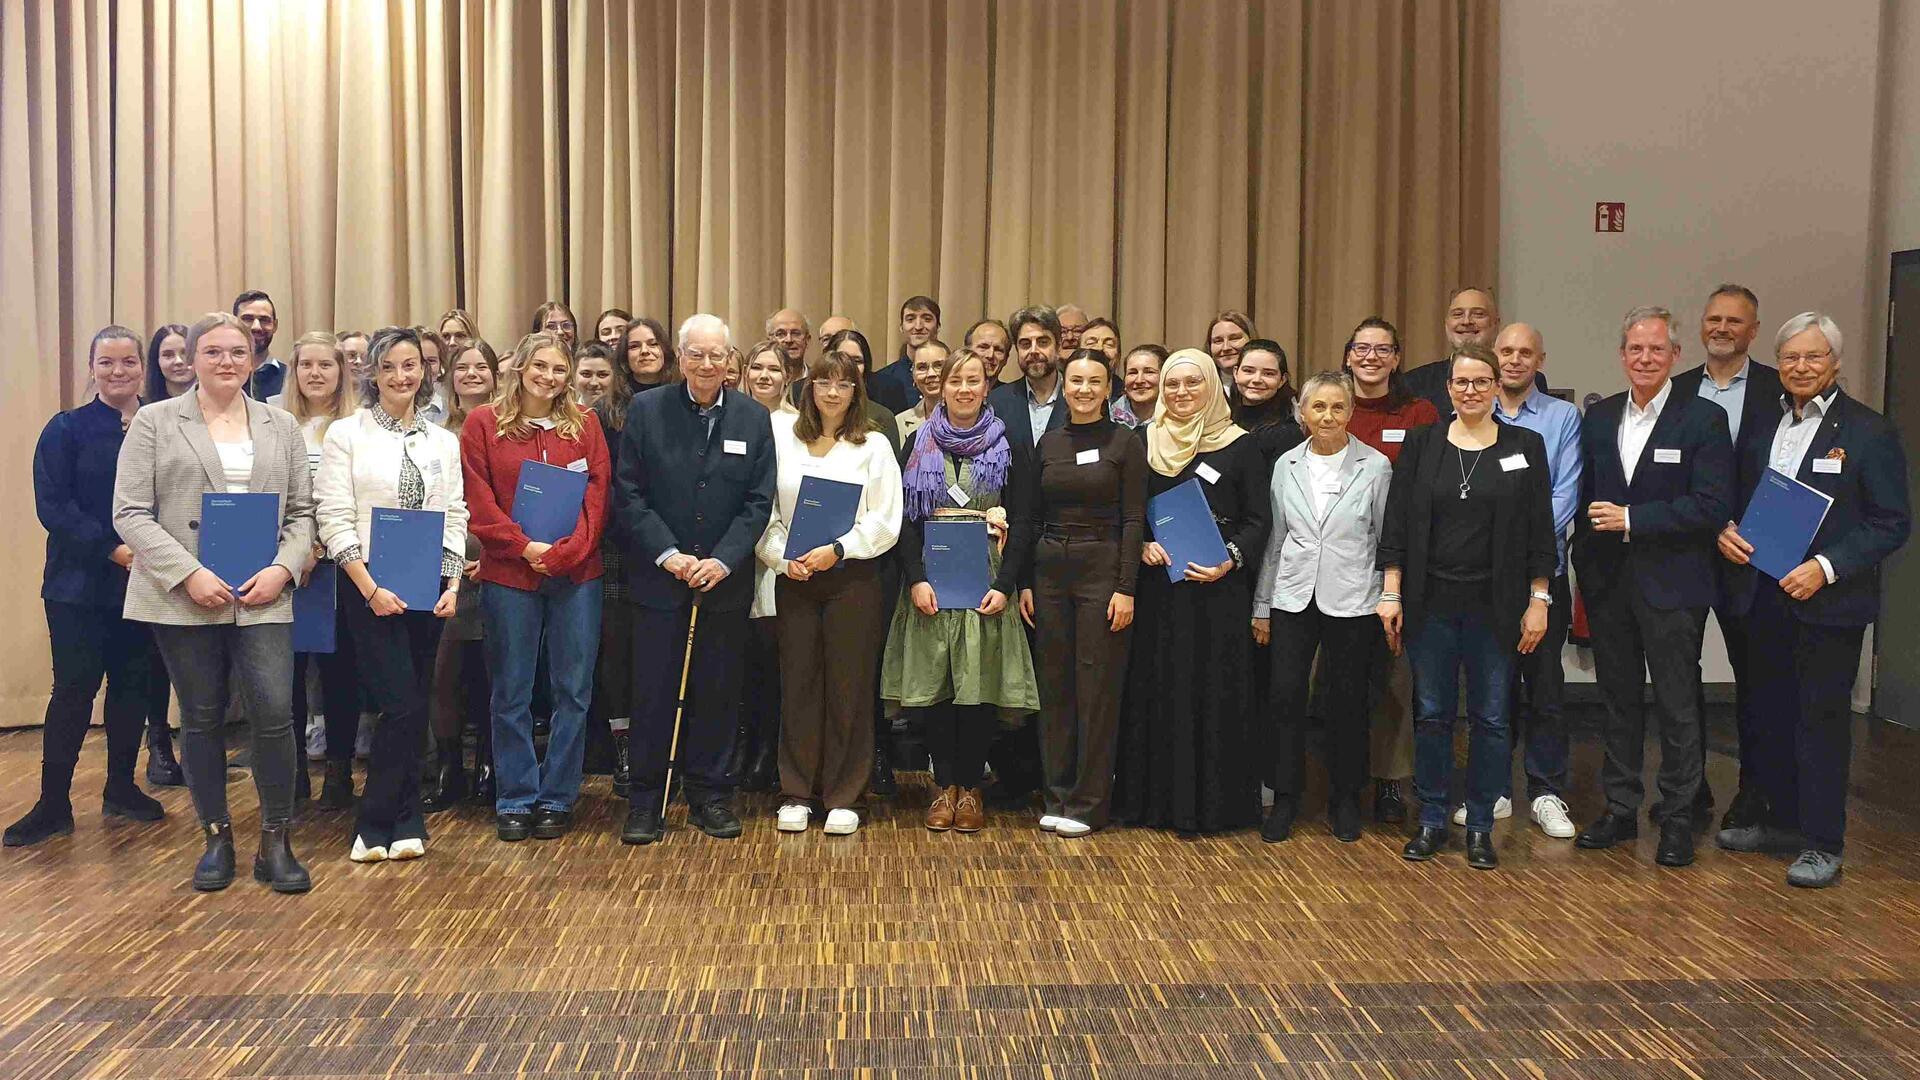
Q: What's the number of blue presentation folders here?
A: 8